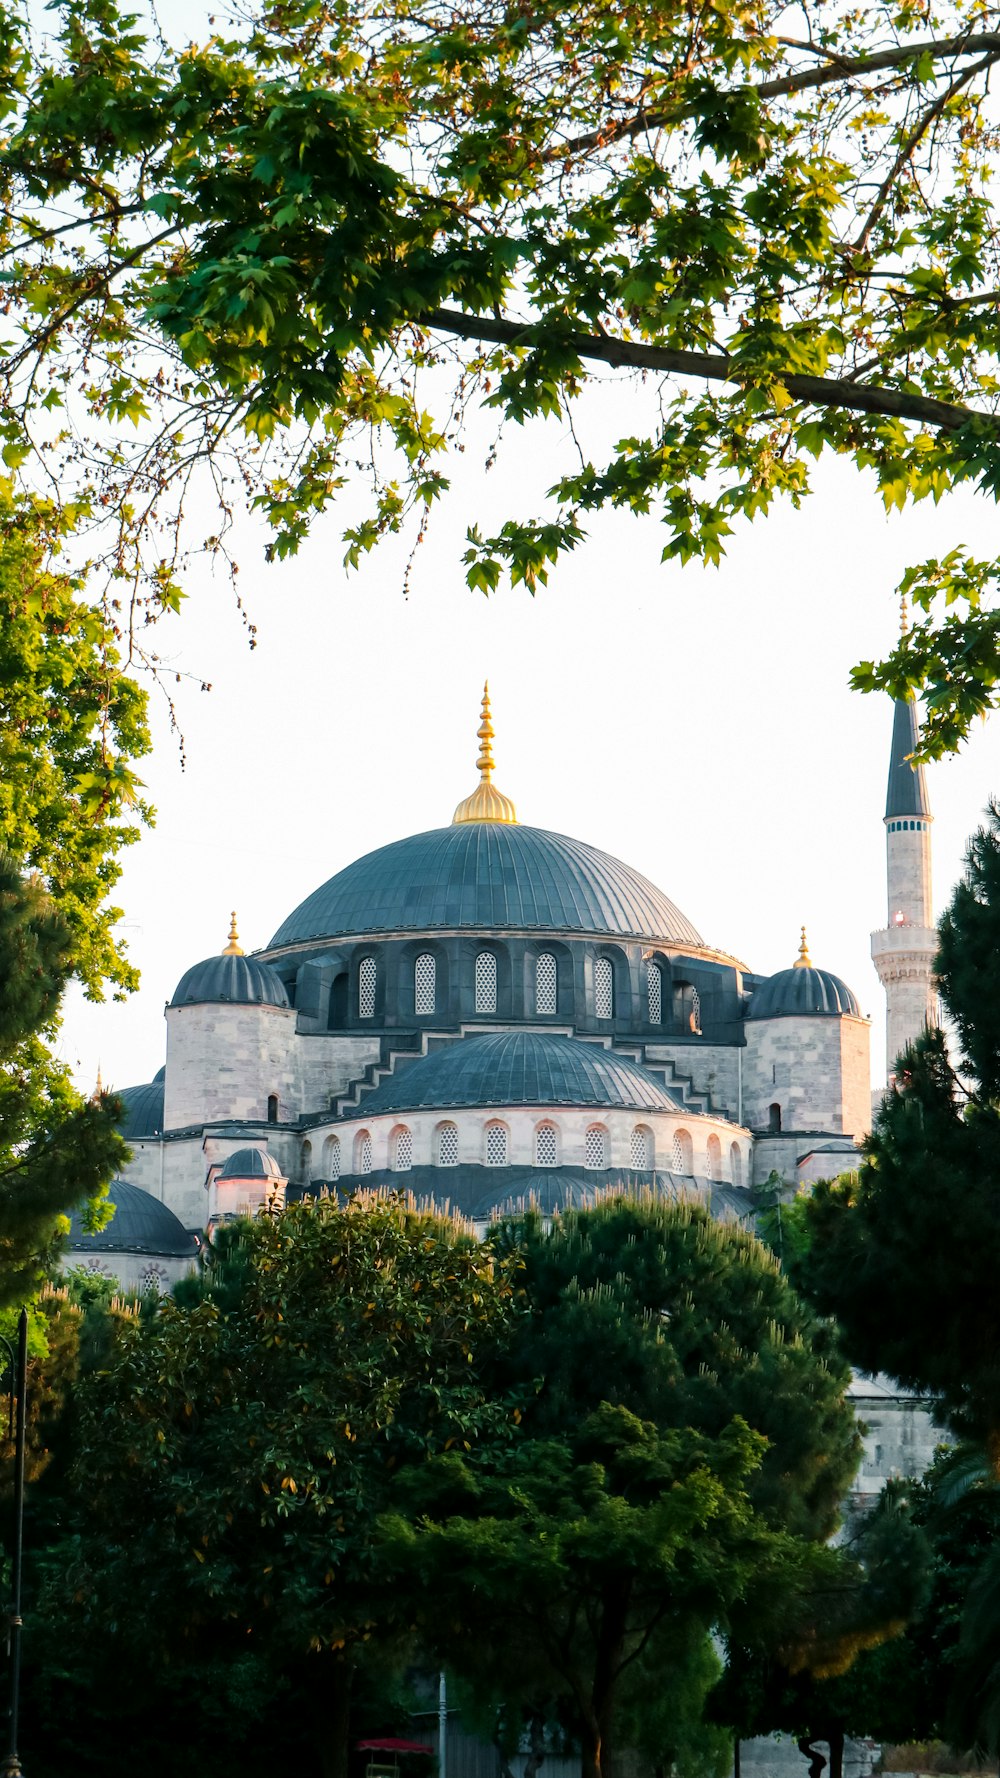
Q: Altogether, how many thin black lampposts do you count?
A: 1